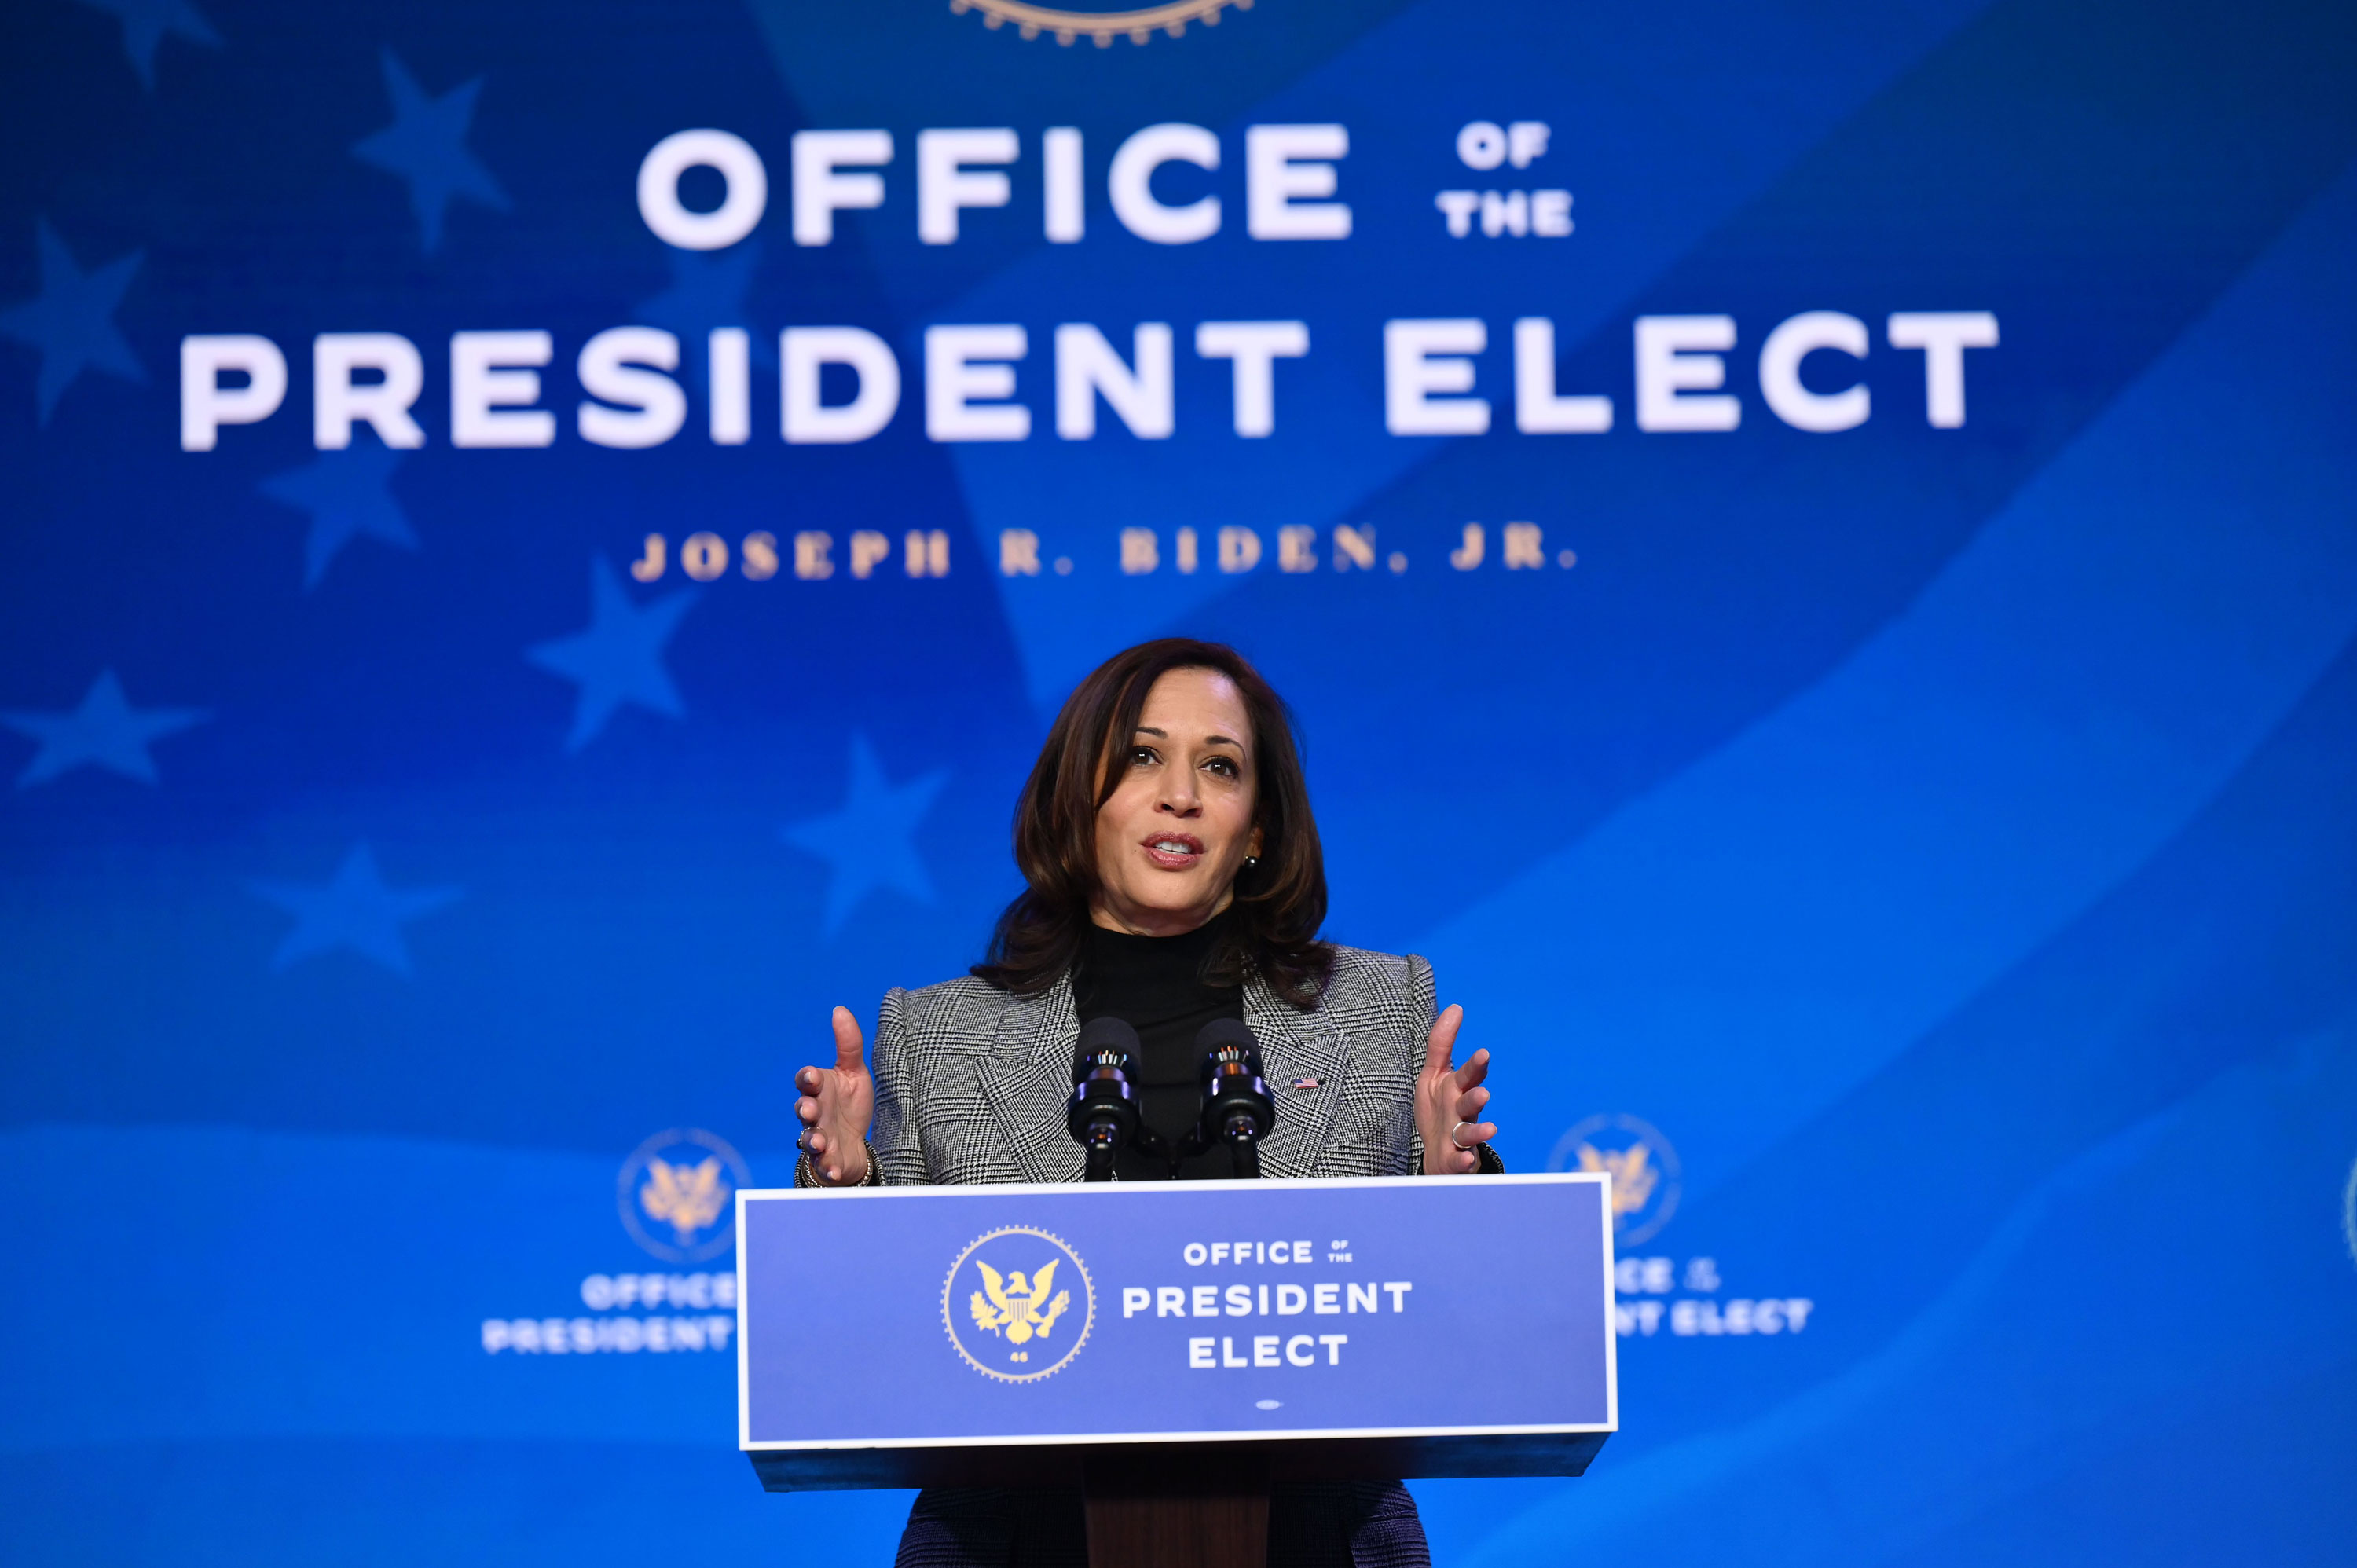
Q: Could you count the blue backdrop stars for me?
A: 9